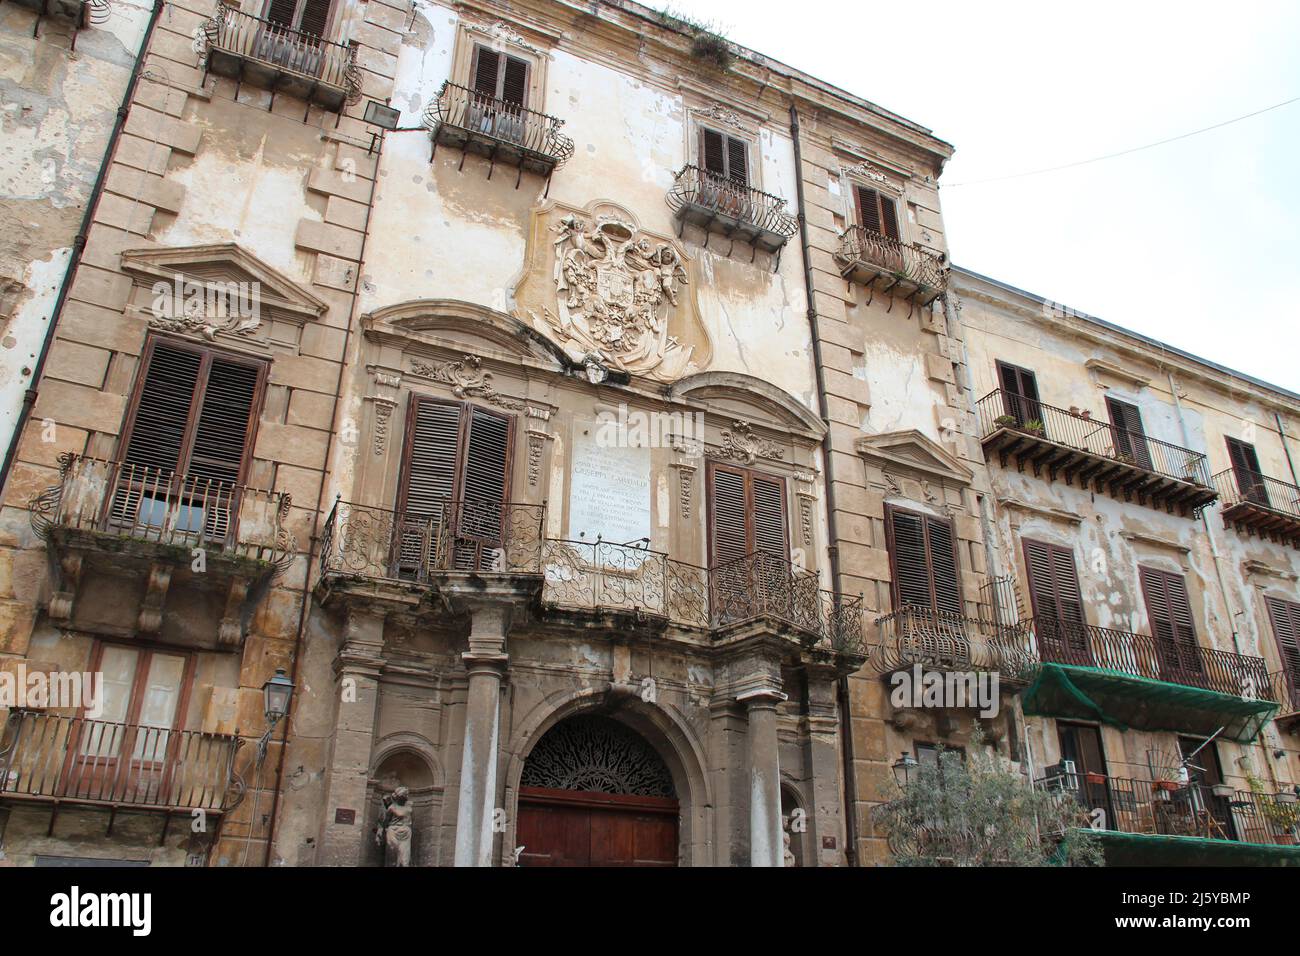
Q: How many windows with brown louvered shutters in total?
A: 14